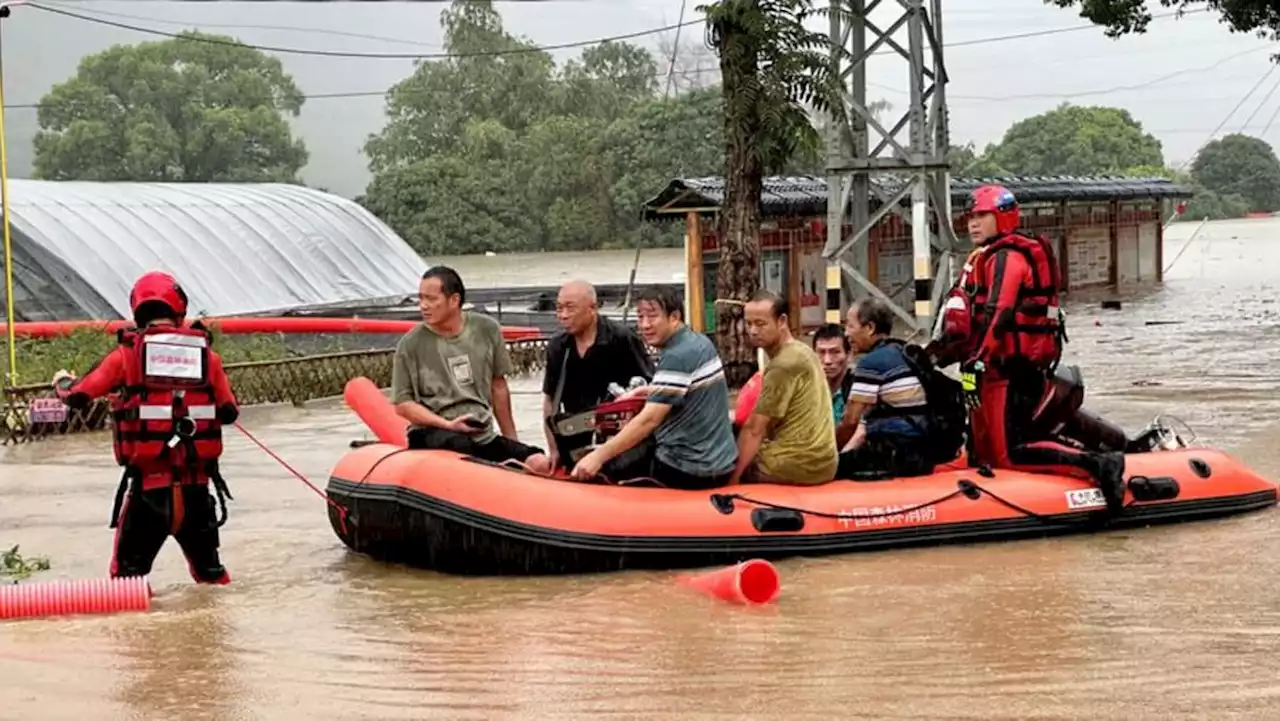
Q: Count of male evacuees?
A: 6